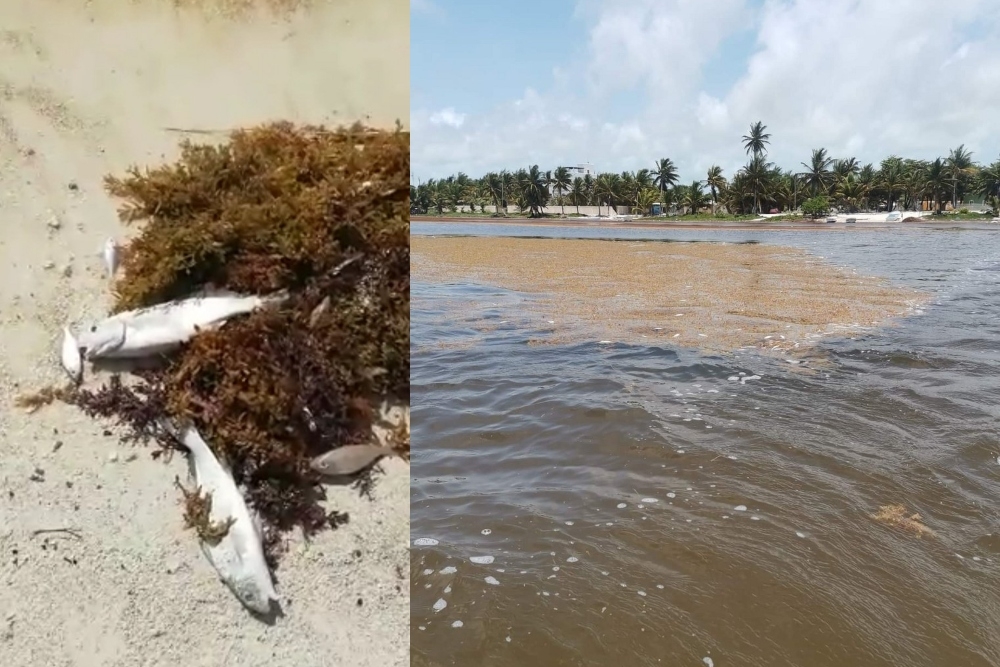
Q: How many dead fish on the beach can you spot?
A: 5